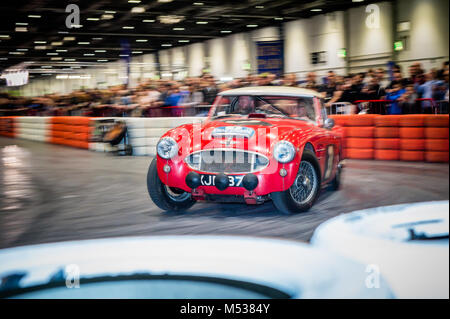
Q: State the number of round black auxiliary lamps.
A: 3